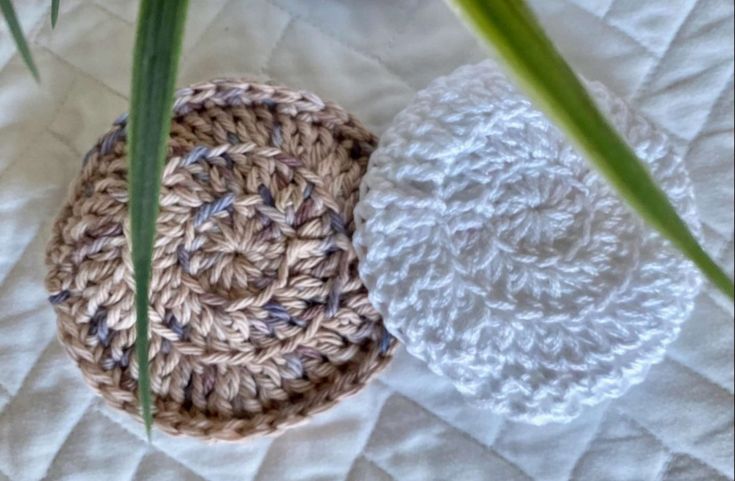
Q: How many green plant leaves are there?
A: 4